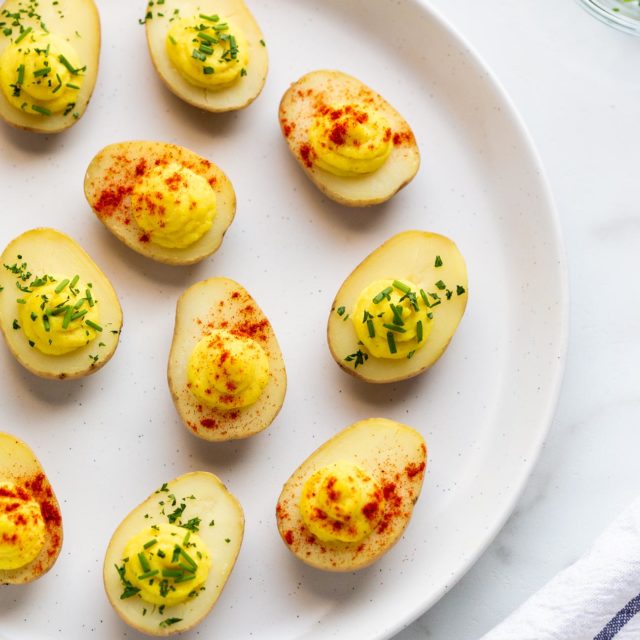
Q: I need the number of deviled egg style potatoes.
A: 10